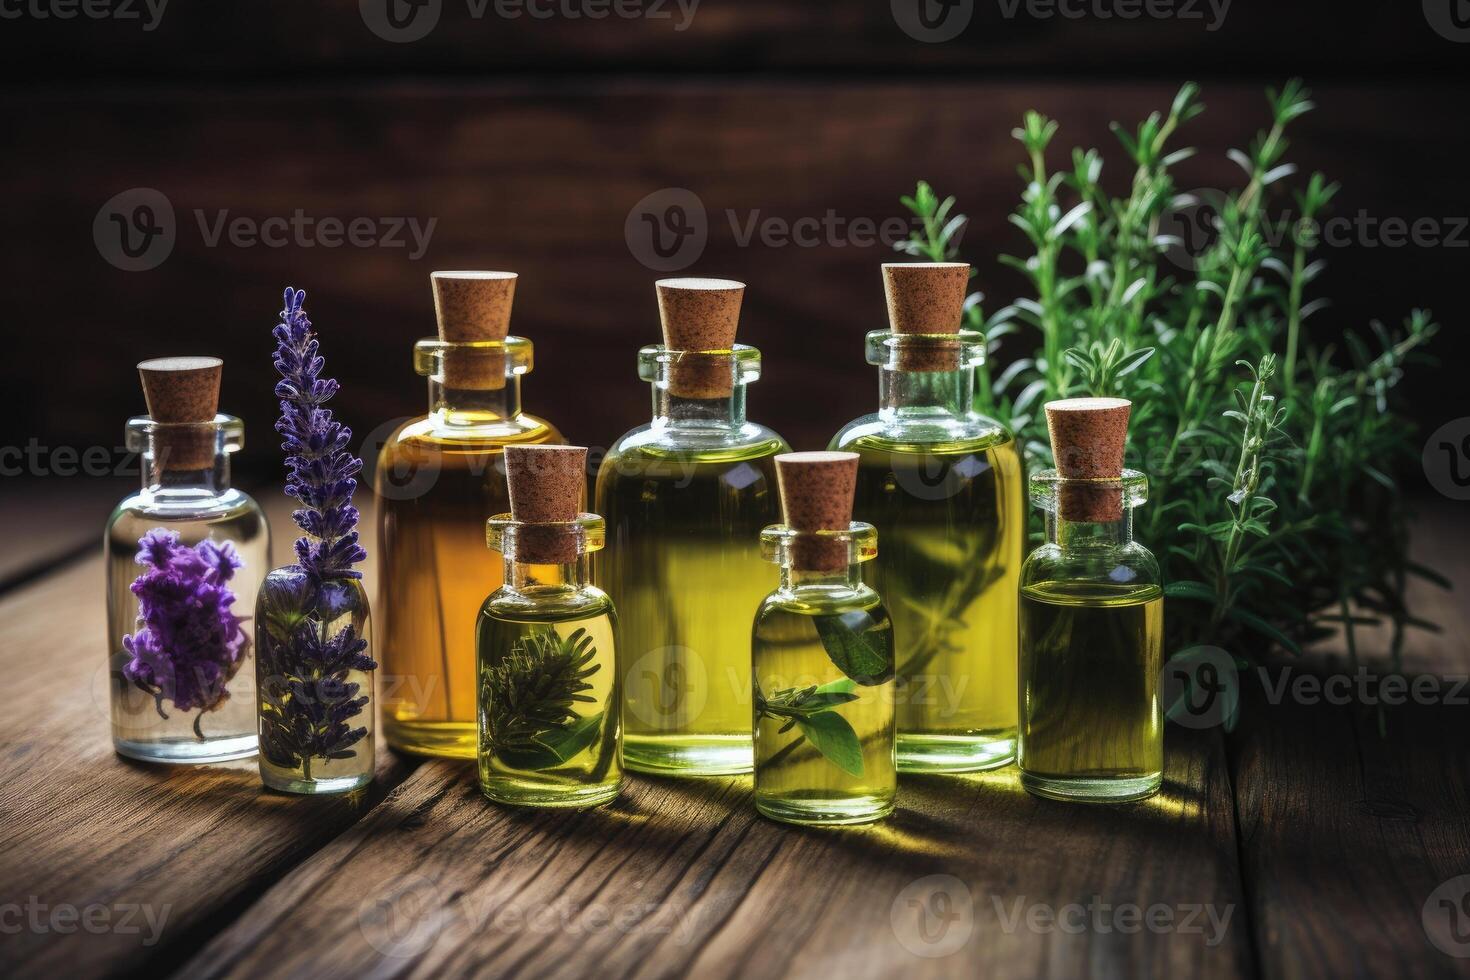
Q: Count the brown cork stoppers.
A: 7